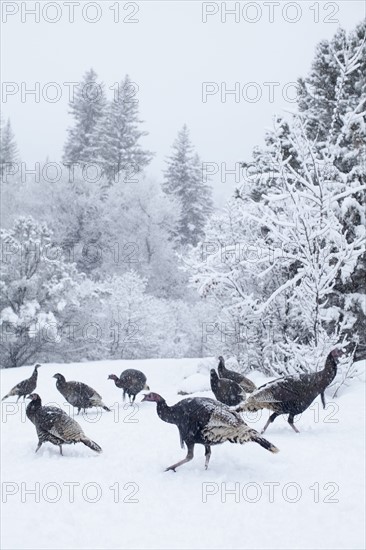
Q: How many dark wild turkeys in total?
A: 8